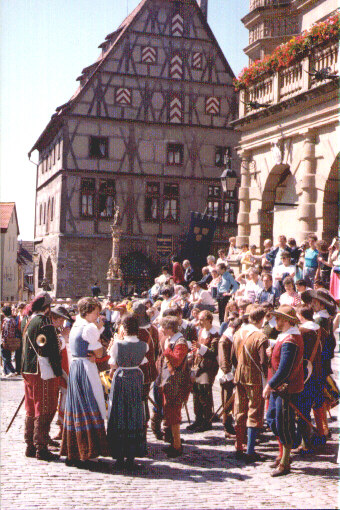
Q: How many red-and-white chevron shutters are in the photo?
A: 7